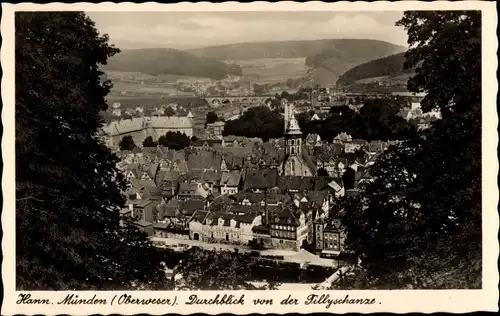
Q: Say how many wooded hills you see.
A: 3